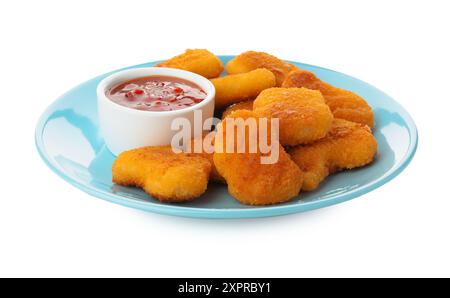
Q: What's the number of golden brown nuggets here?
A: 10